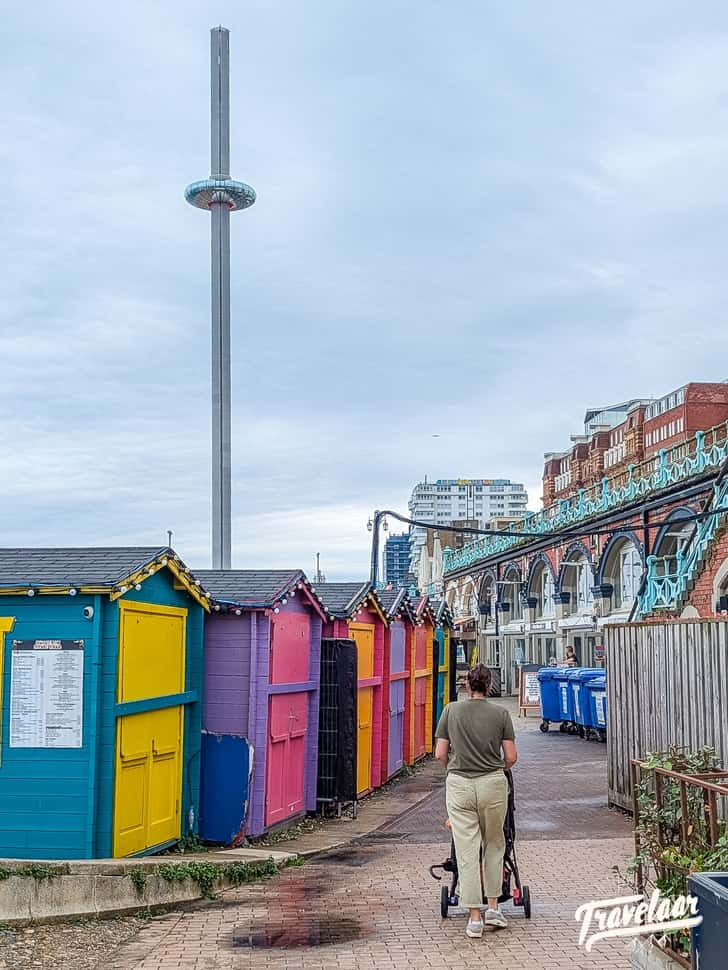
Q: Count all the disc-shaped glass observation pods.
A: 1